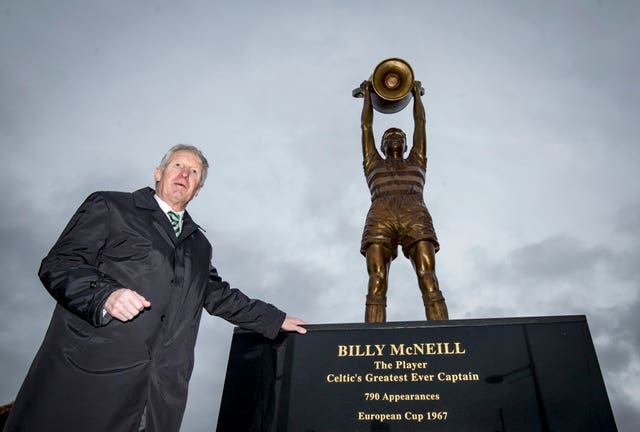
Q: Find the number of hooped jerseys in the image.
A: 1